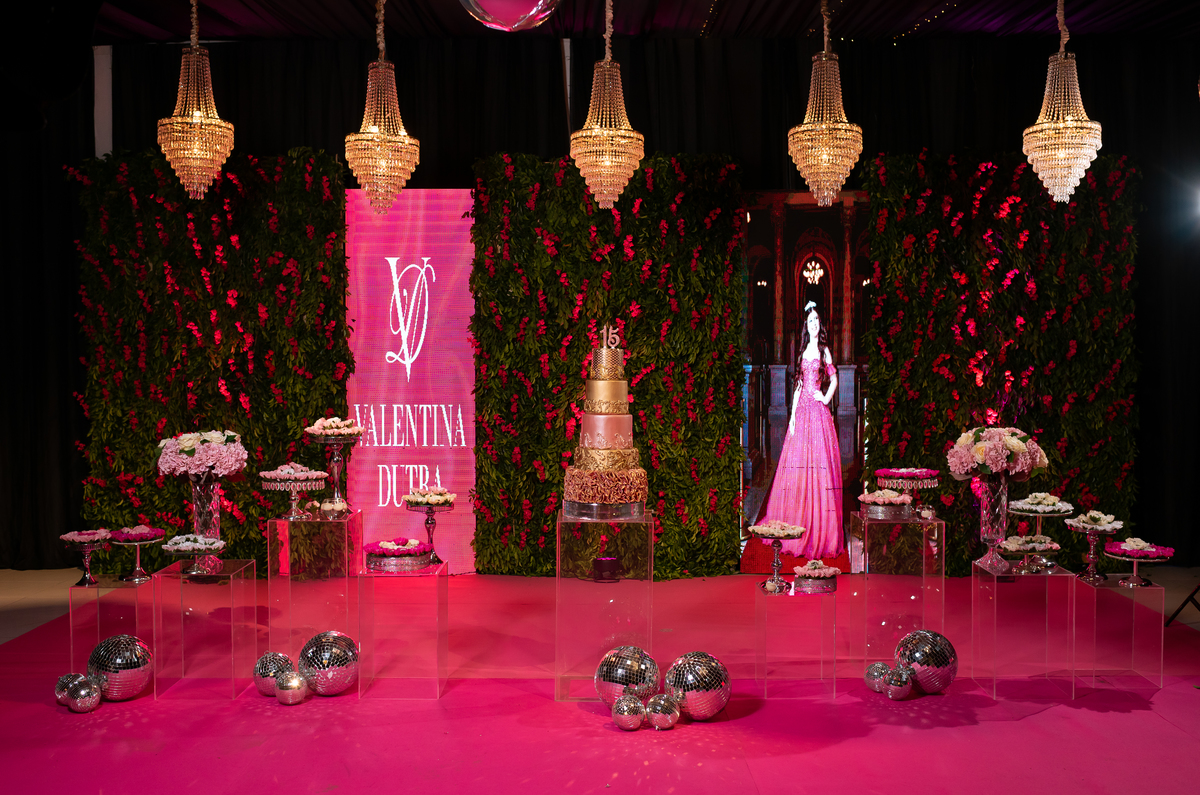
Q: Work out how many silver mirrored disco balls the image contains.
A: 13